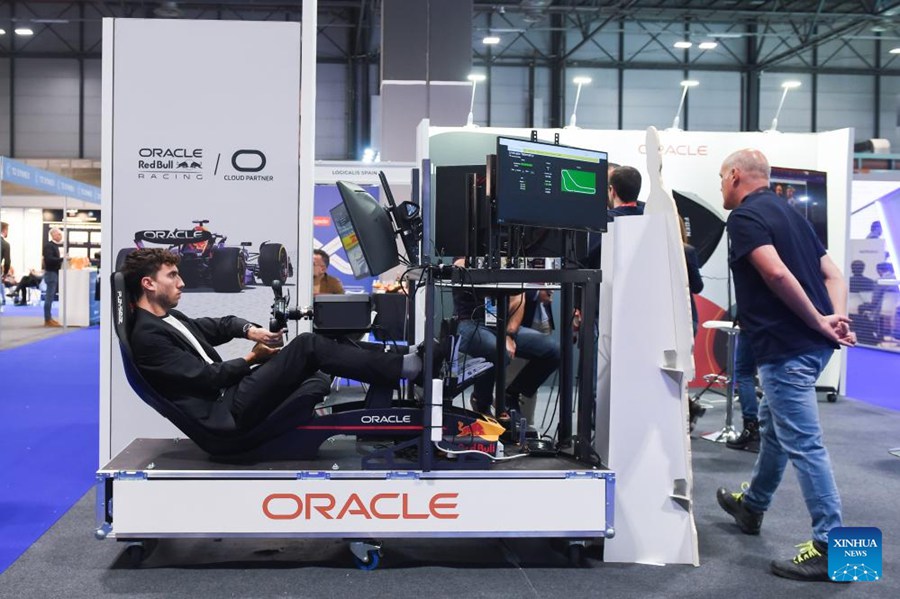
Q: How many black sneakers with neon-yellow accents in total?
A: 2